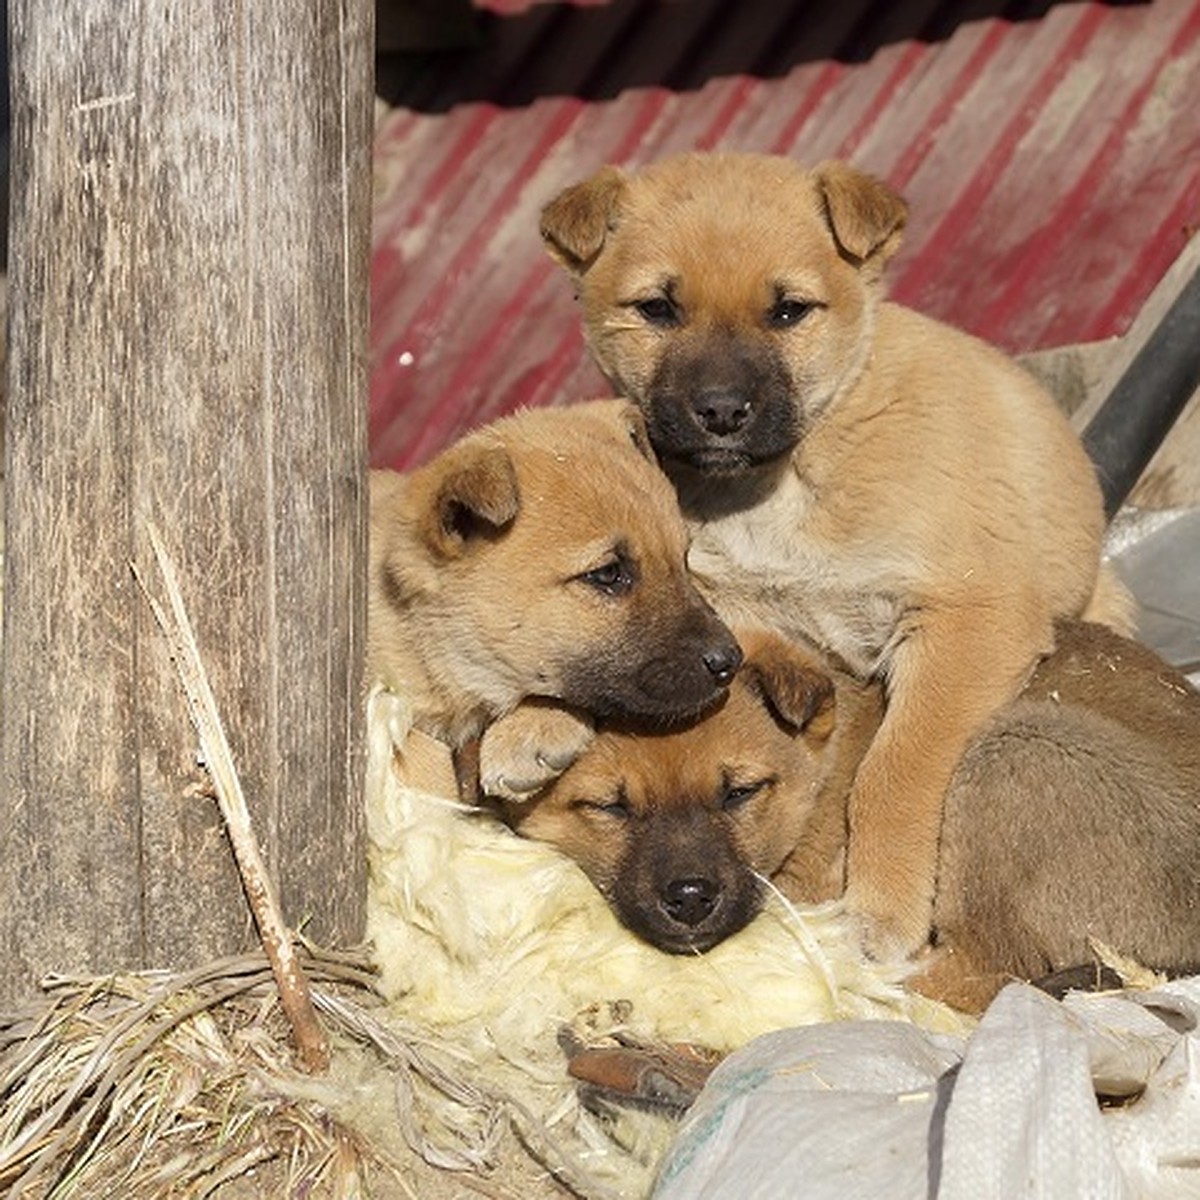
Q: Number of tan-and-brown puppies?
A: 3